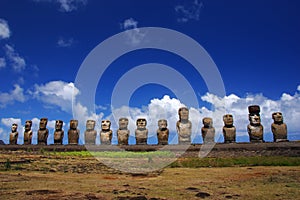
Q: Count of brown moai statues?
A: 15